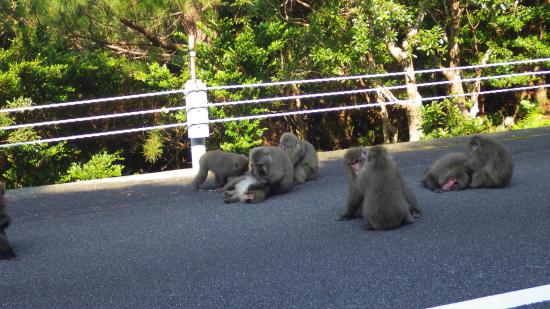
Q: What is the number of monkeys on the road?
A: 9